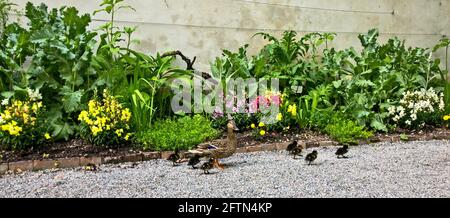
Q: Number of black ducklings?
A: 7